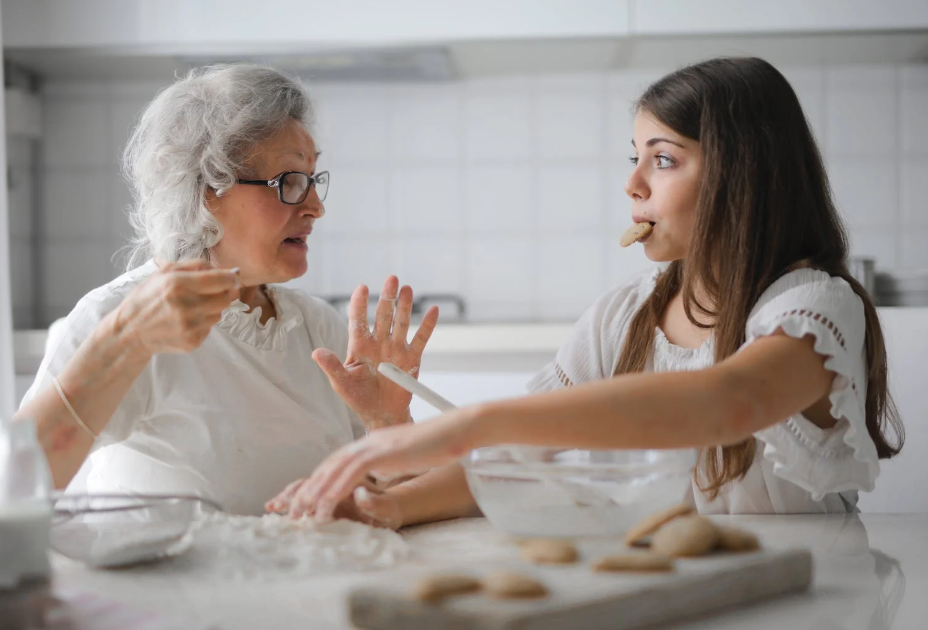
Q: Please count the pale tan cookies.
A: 8